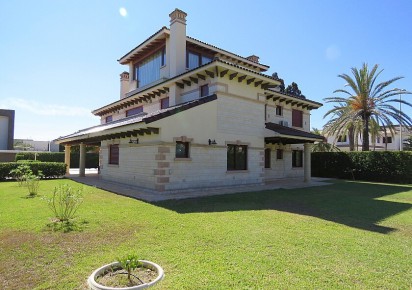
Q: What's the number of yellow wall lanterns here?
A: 0